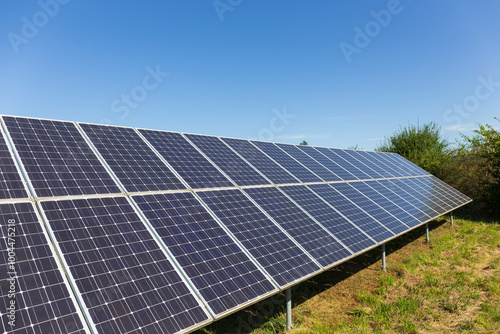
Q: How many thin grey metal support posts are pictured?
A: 4